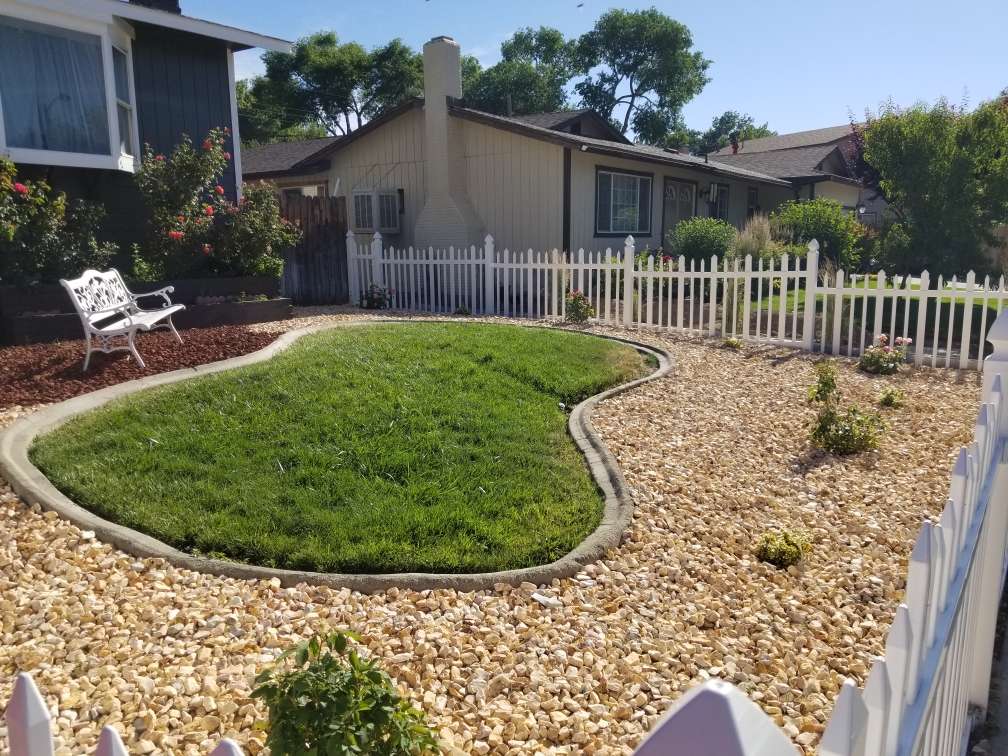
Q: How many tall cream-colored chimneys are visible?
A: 1